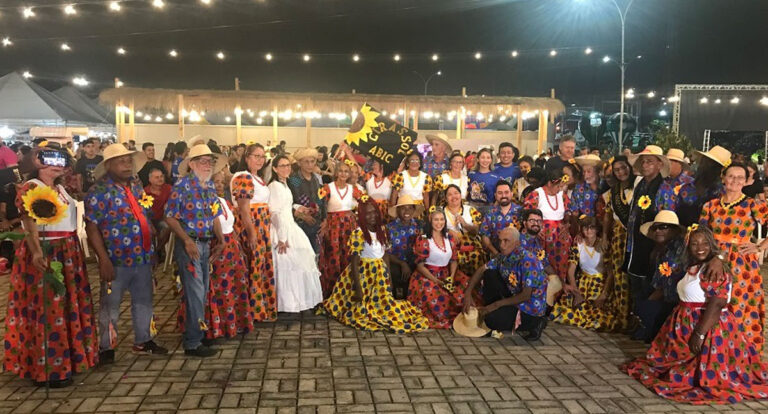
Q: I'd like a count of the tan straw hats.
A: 13